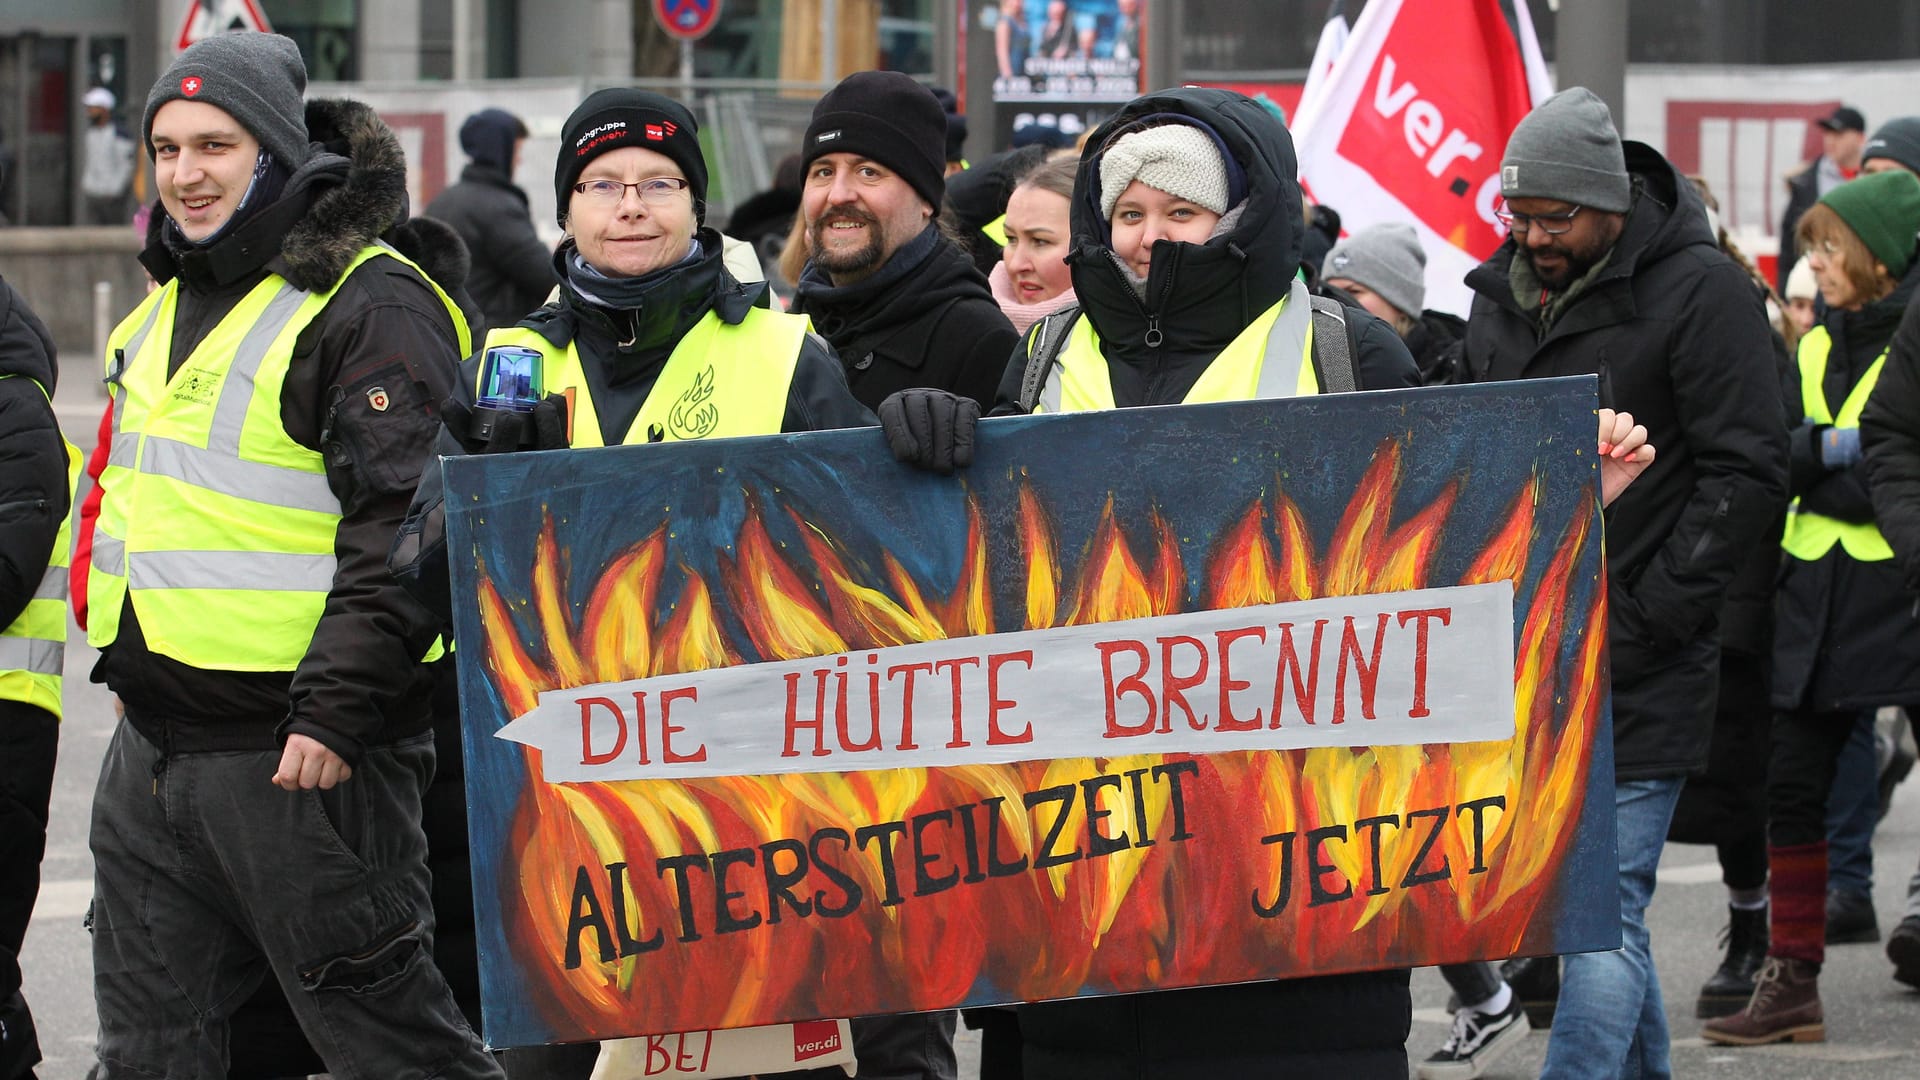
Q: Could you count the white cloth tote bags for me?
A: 1